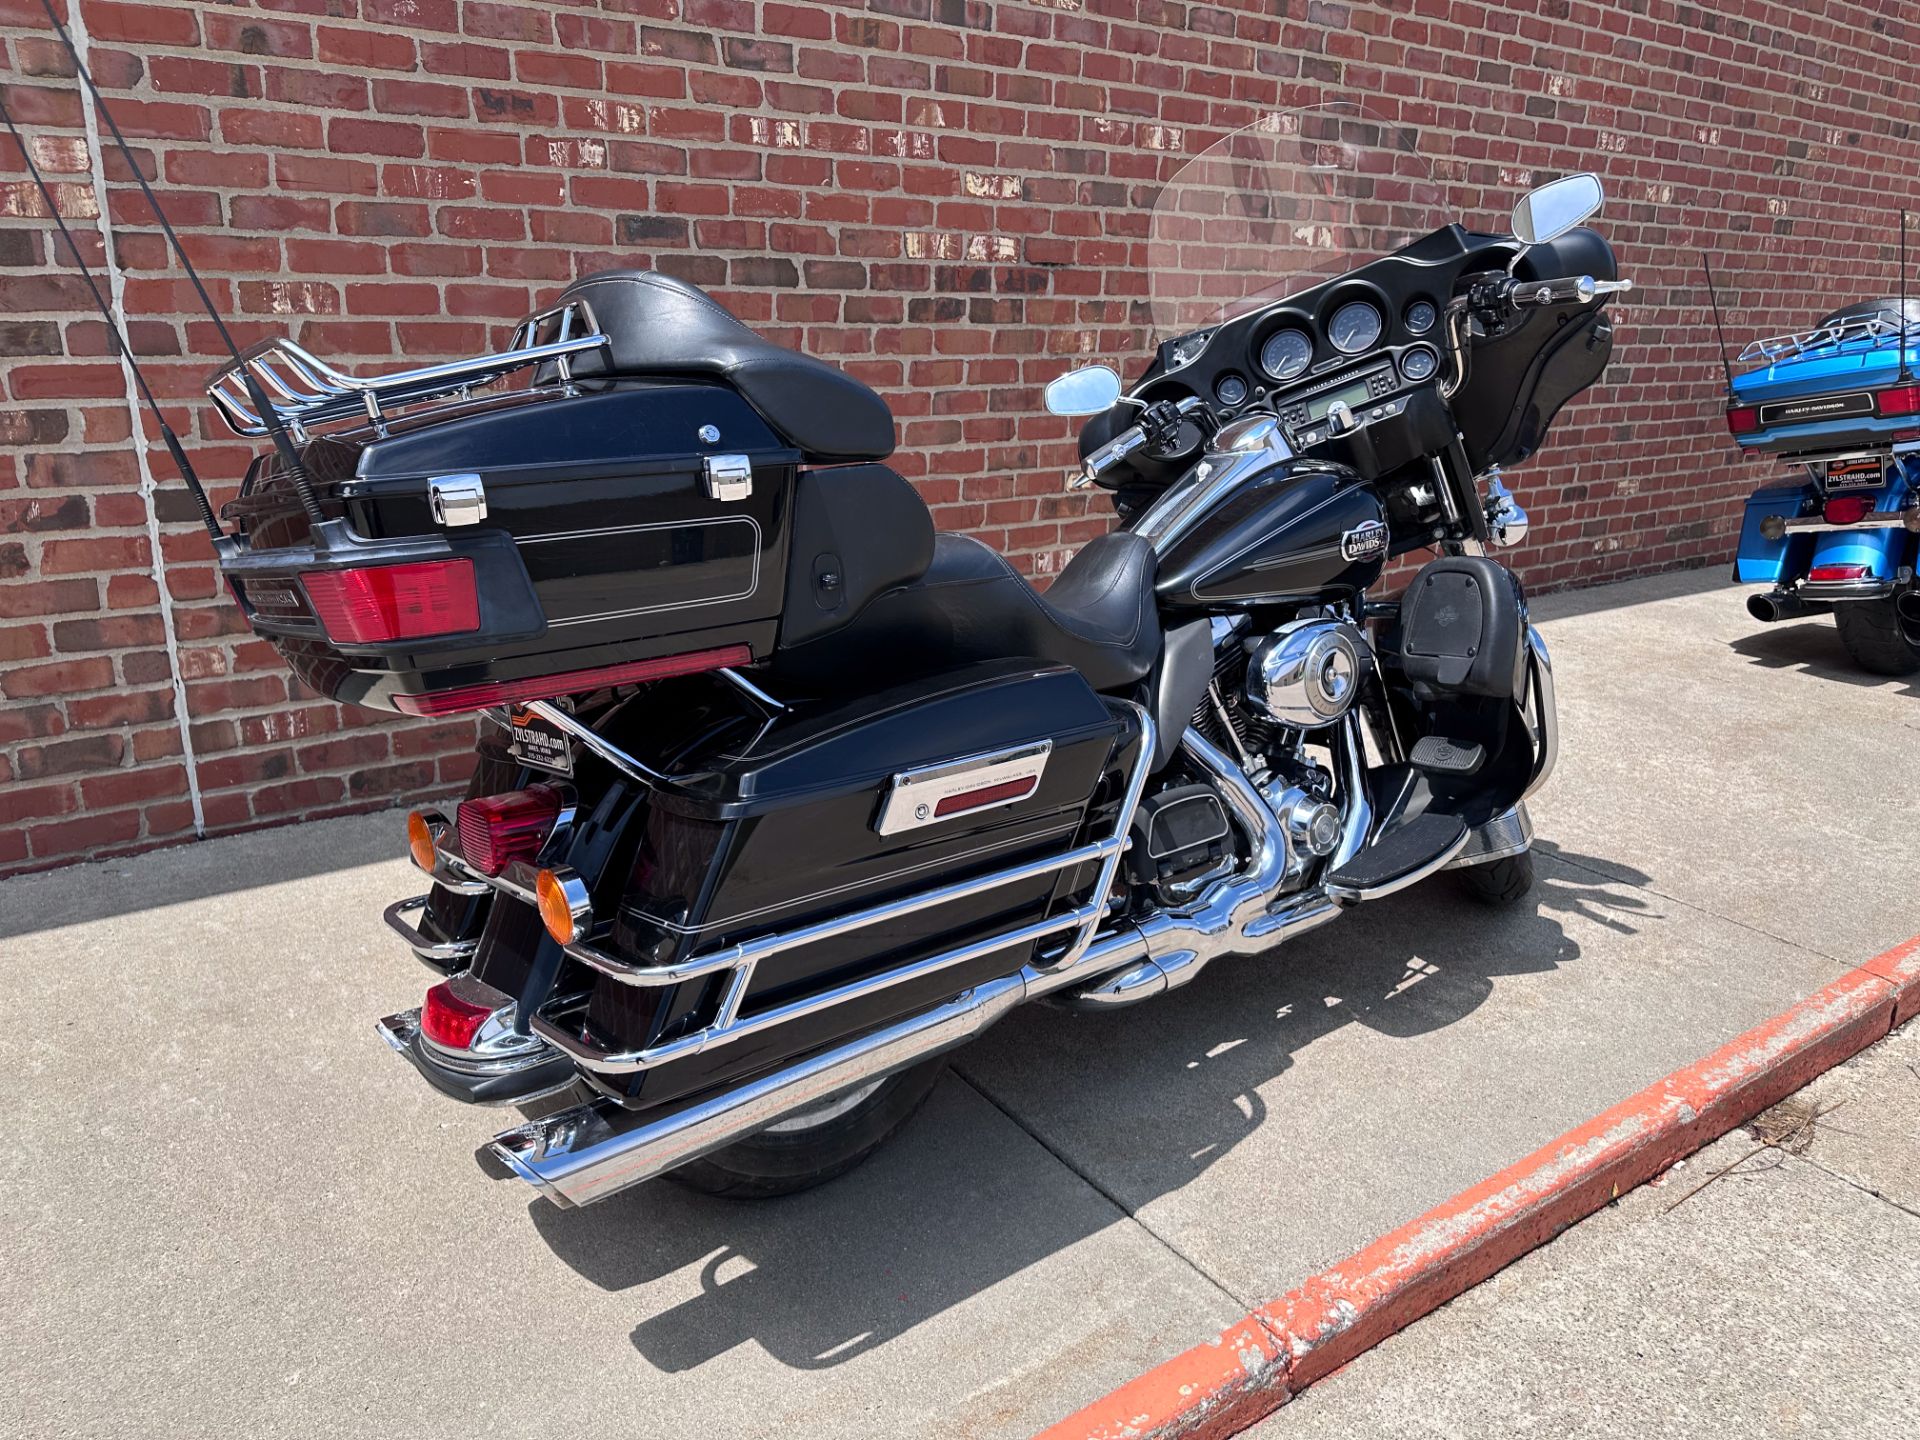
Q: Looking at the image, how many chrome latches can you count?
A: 2